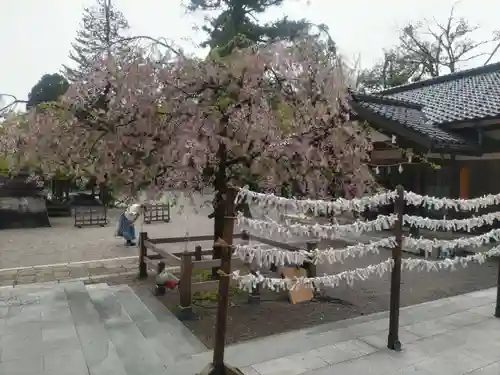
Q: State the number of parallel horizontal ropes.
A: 4